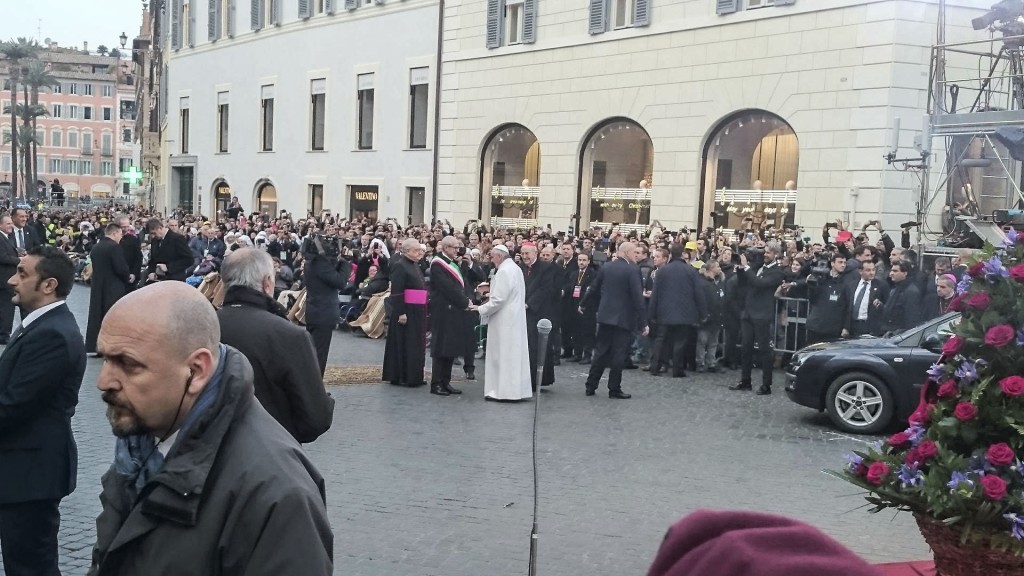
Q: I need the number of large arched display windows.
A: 3